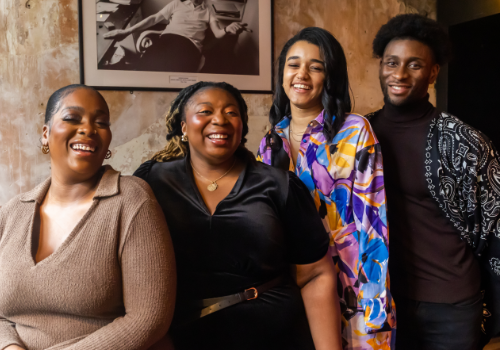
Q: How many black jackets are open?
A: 1